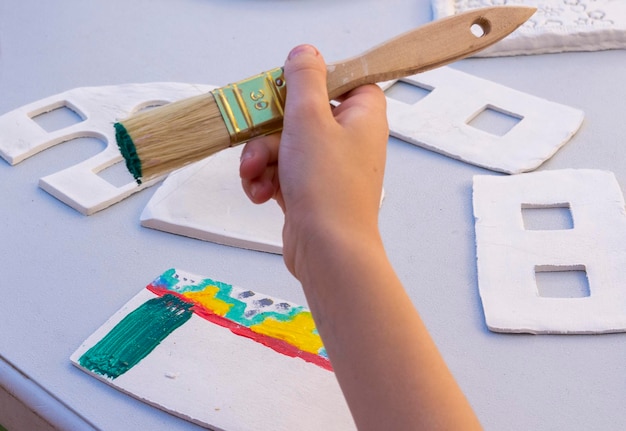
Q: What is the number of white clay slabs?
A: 6